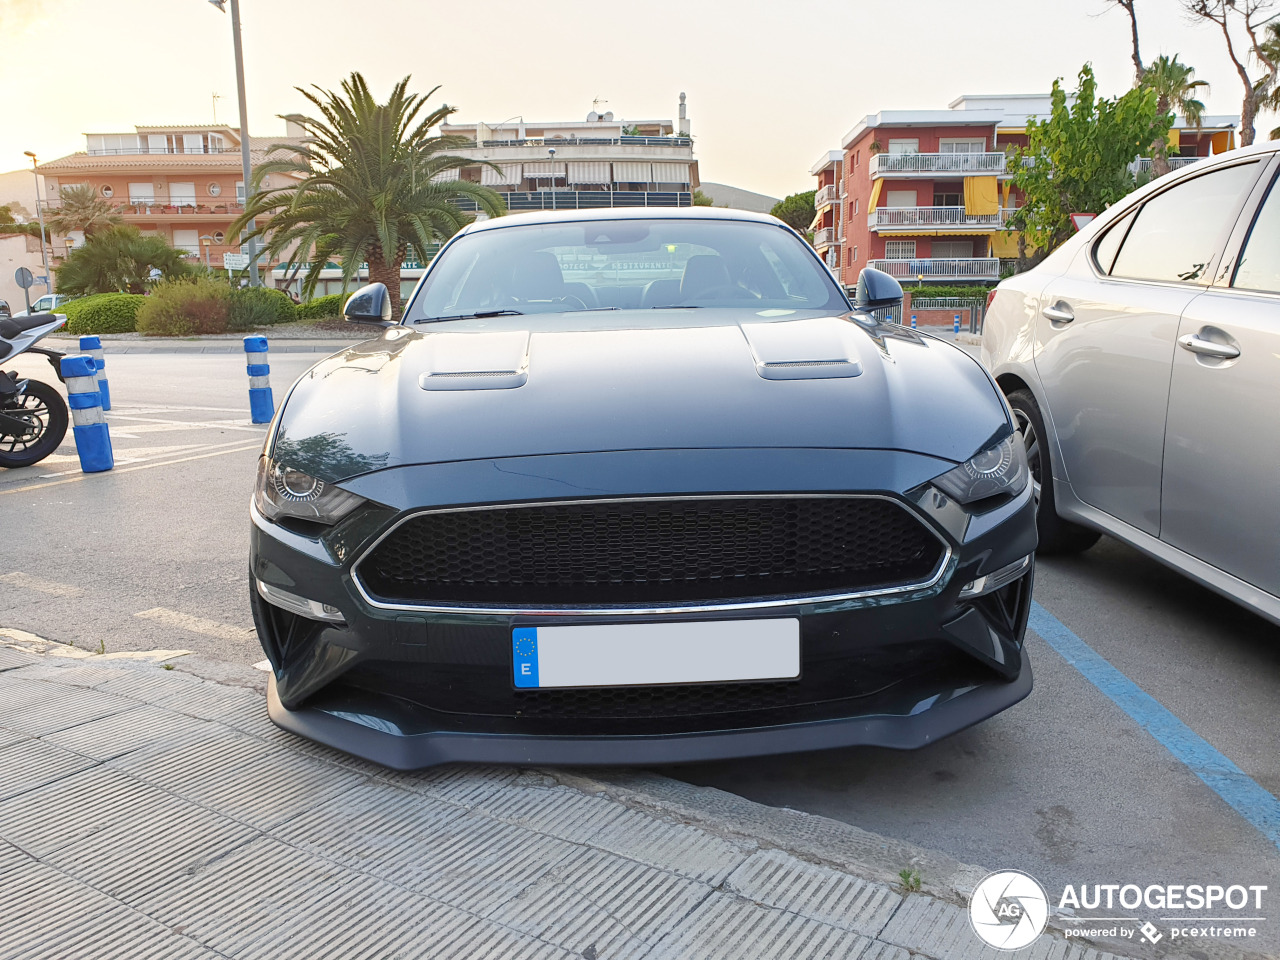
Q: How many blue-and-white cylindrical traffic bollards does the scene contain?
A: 6